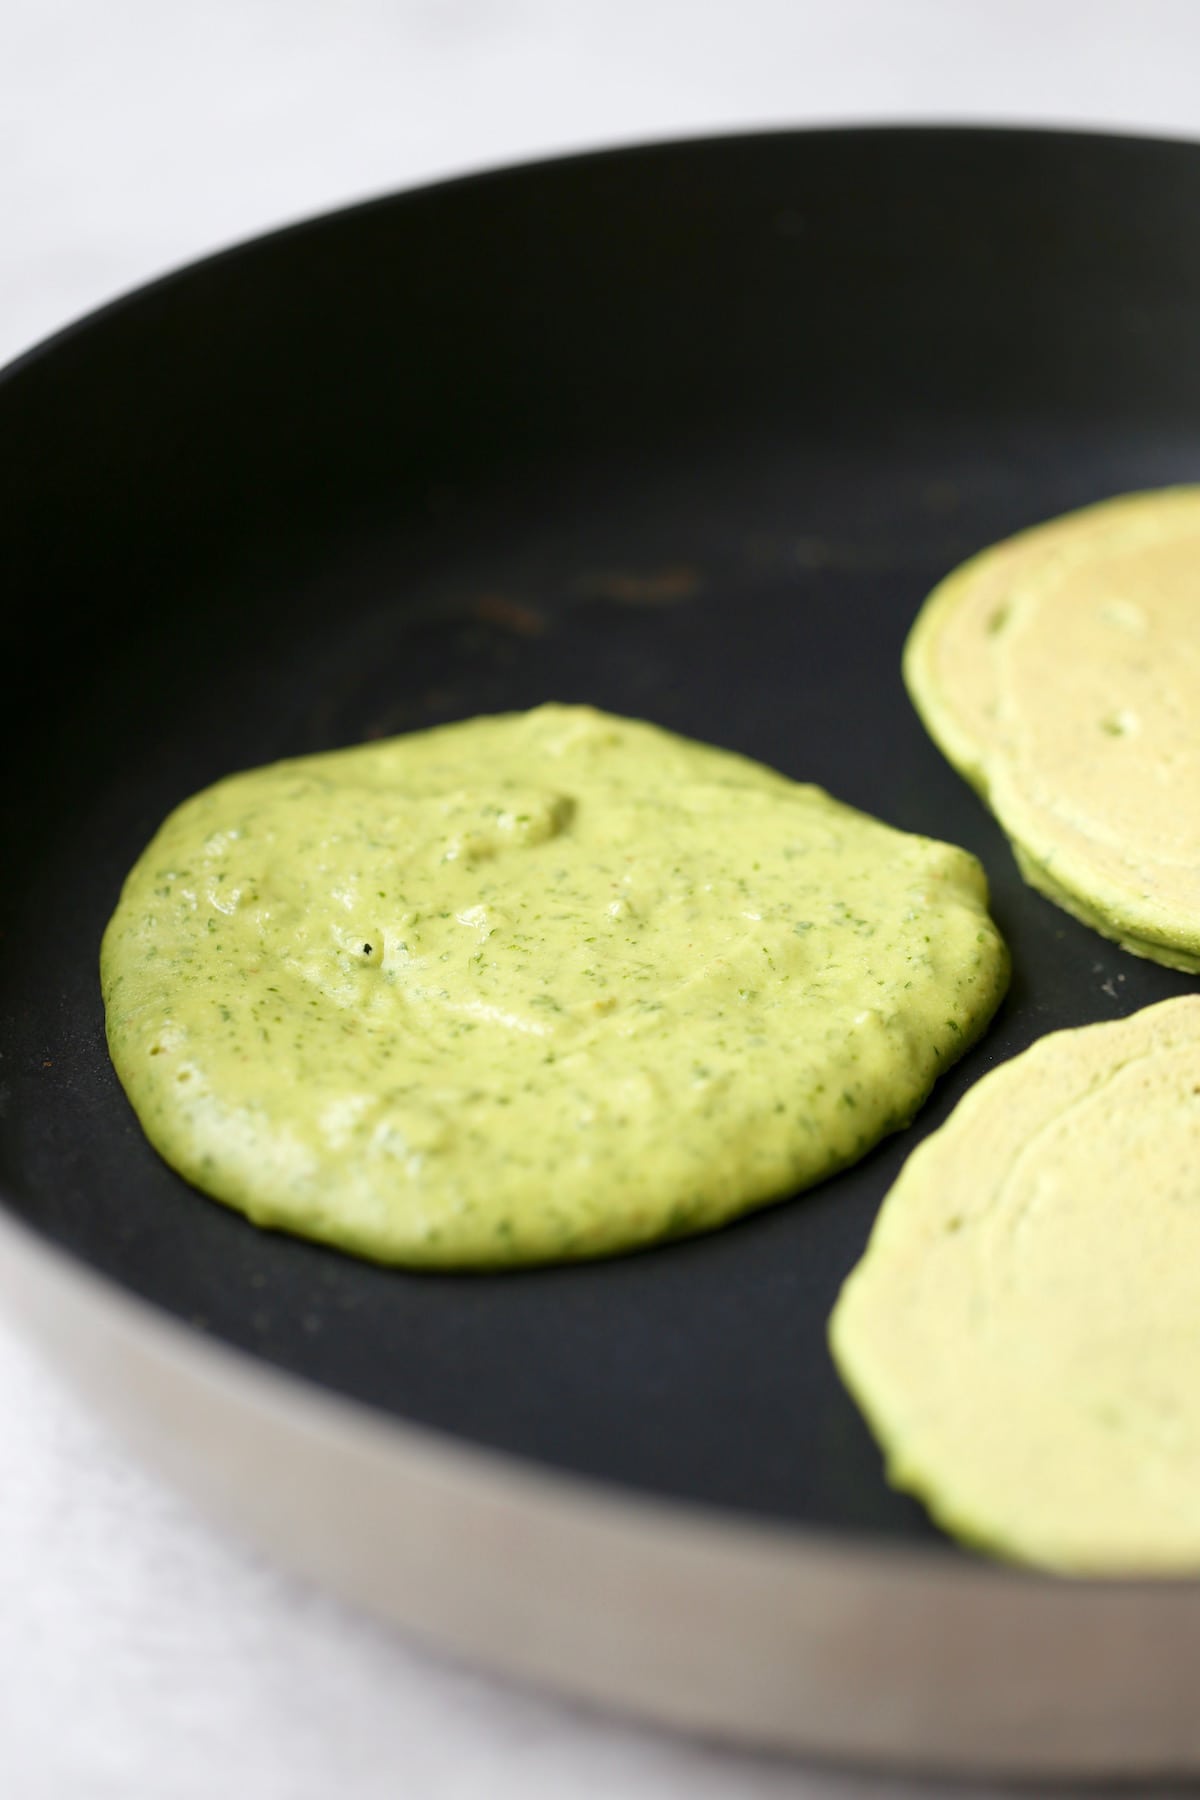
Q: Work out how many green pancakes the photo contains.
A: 3